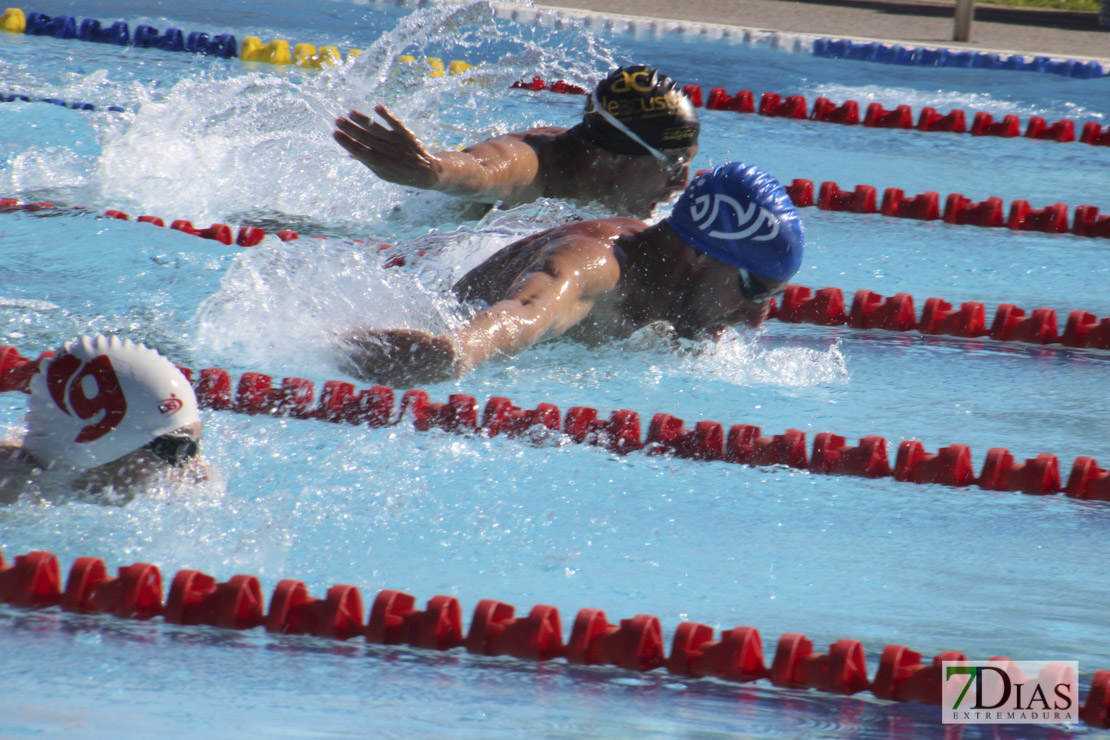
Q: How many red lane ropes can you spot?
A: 5